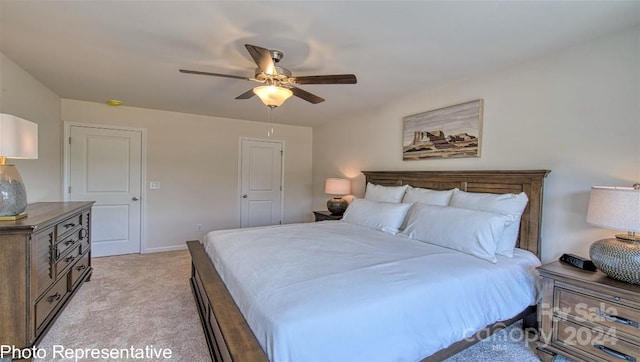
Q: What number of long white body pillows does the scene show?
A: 2